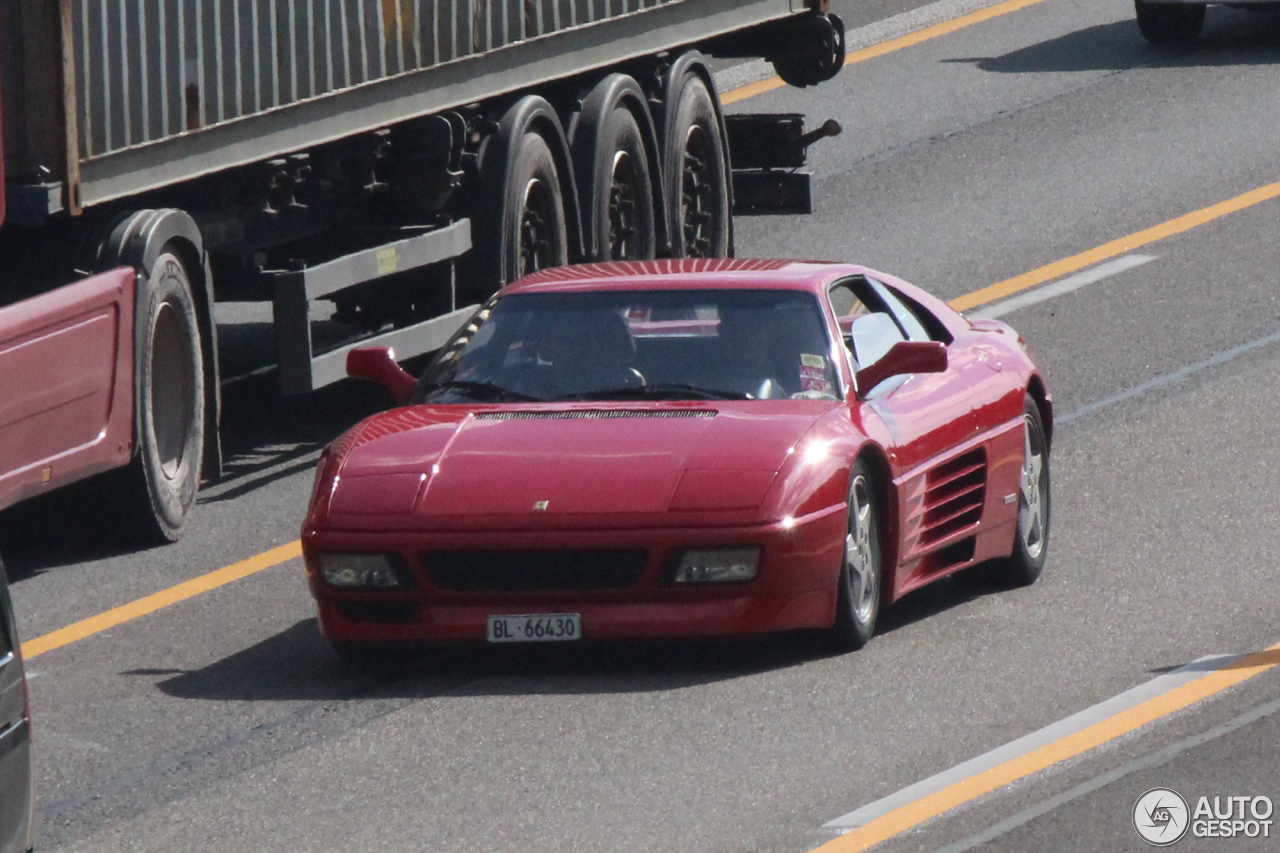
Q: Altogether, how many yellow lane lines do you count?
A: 3